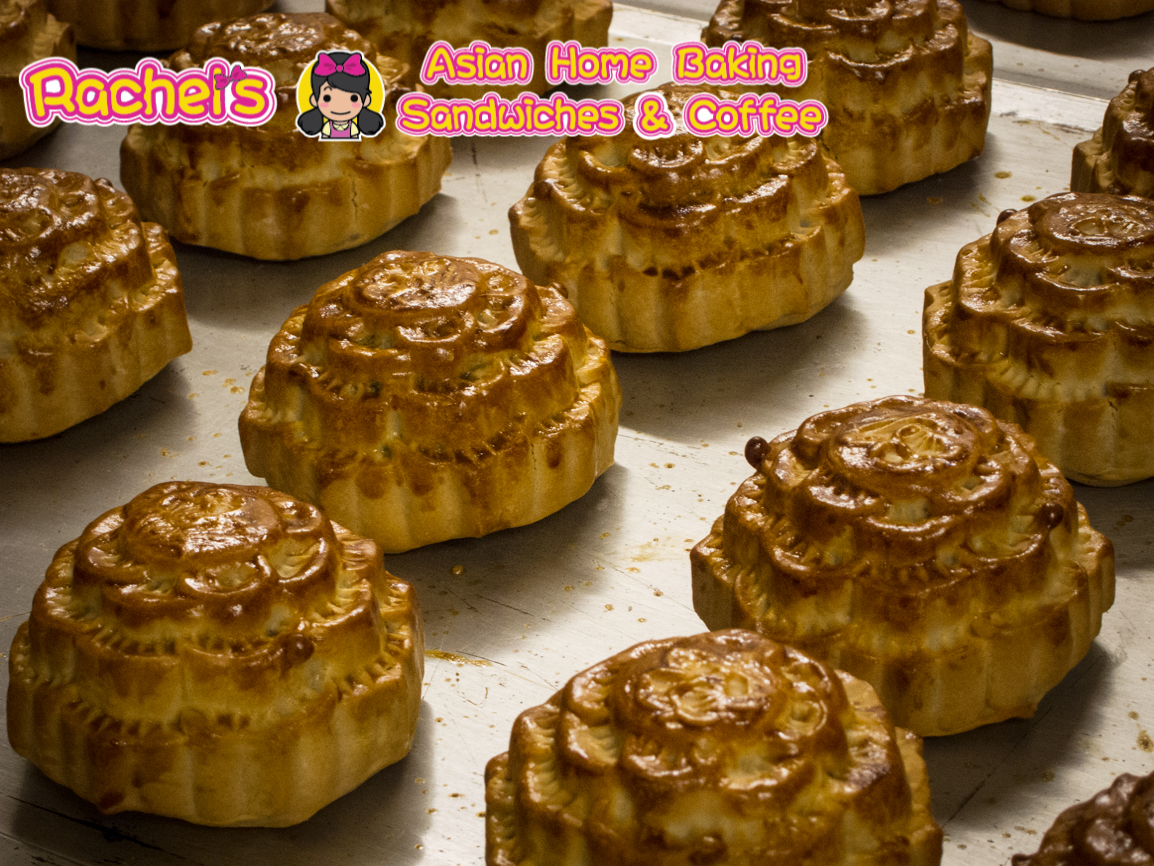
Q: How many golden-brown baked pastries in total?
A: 15